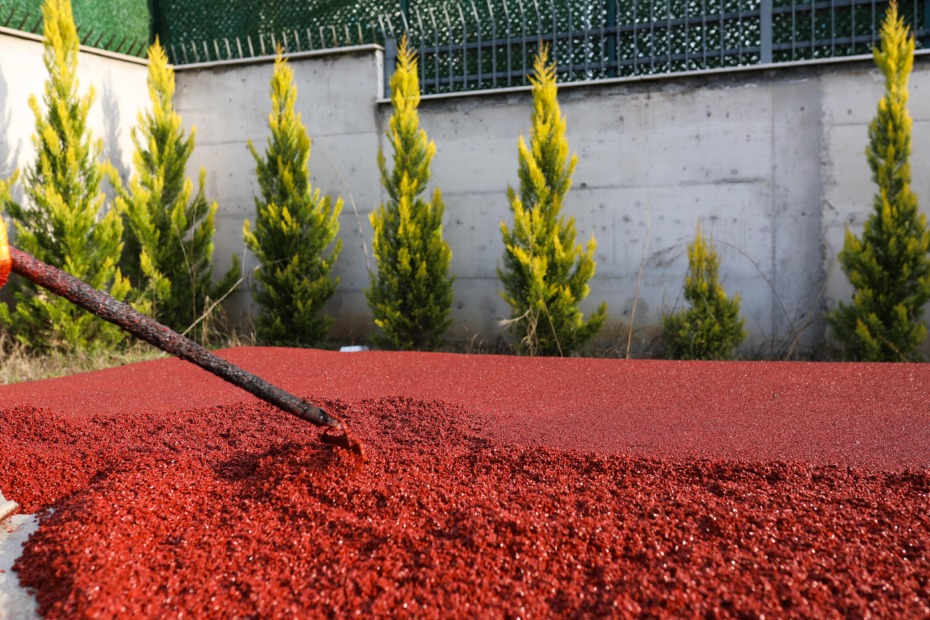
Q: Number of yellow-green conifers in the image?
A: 7